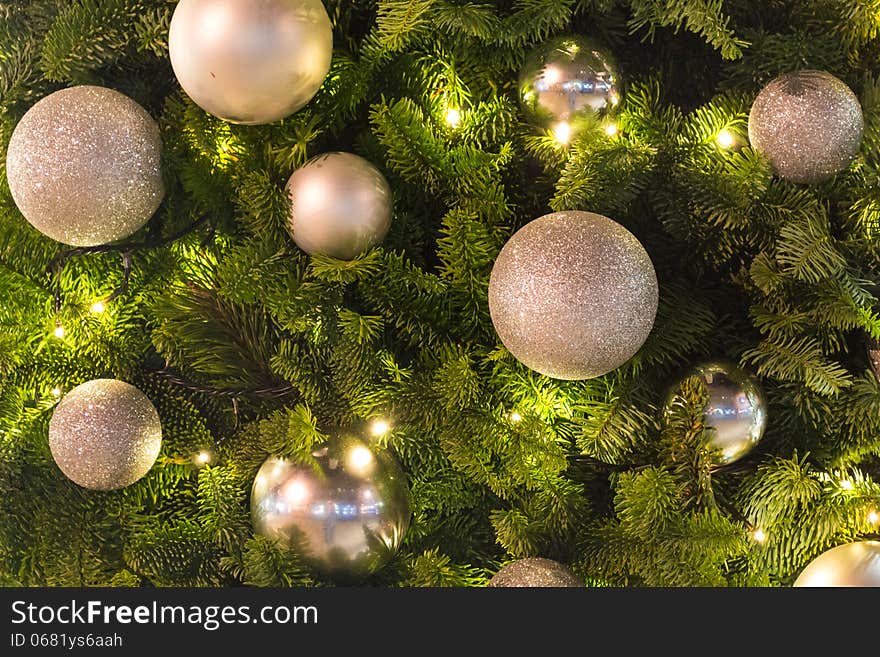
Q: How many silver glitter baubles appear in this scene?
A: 5